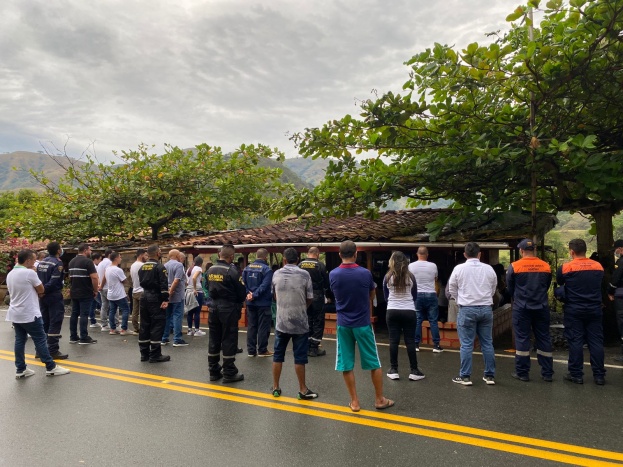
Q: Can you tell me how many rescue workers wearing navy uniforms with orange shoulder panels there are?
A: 2